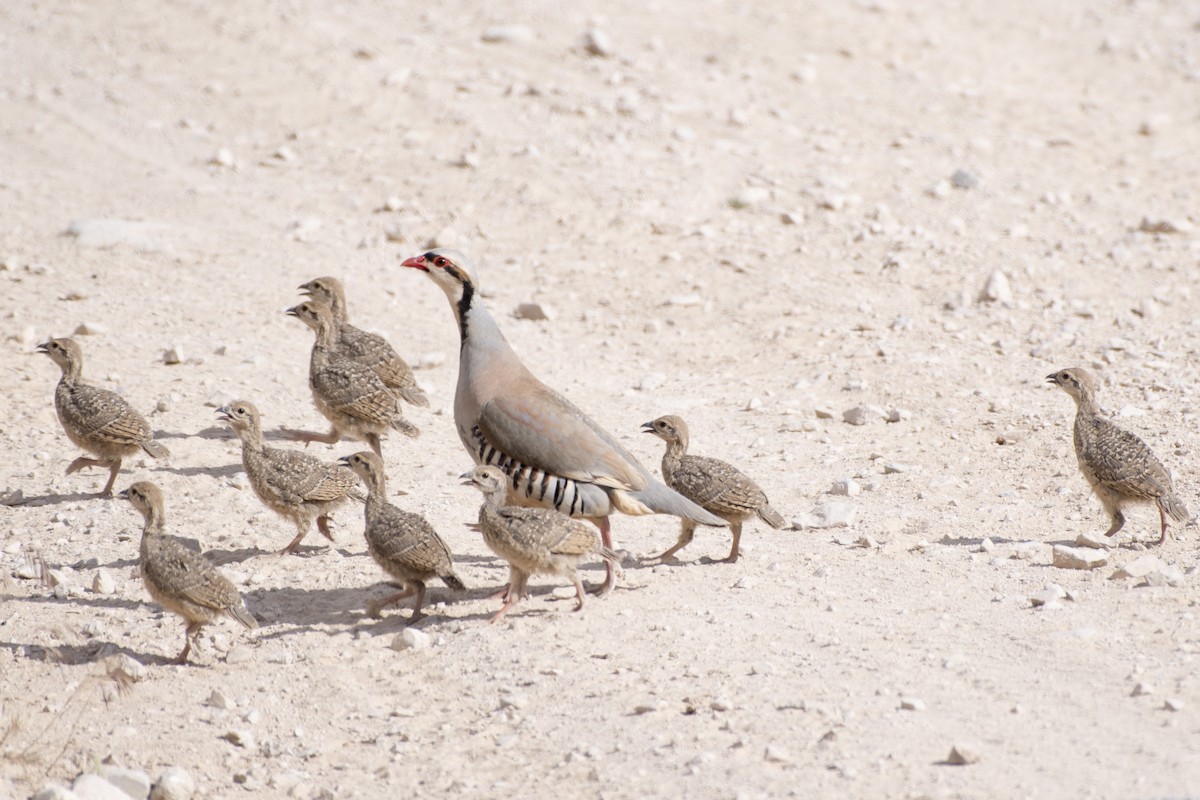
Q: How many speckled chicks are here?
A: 9